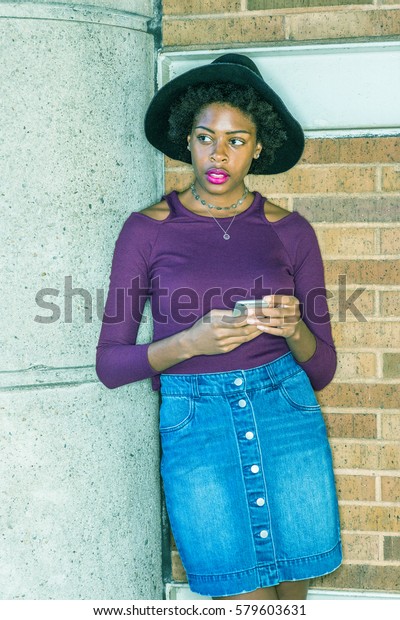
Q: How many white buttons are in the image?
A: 6